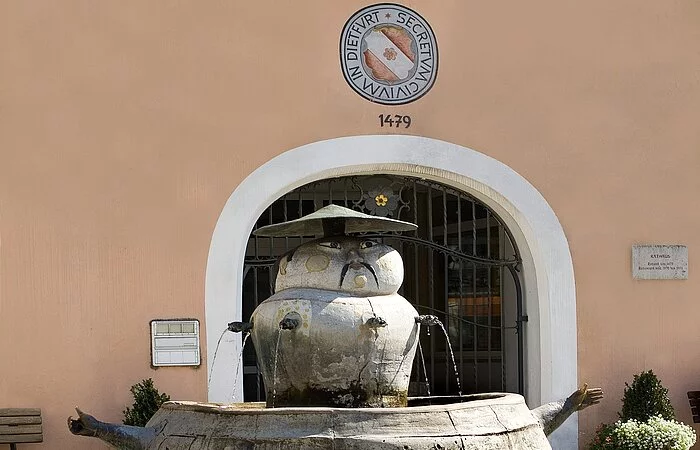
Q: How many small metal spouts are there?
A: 4